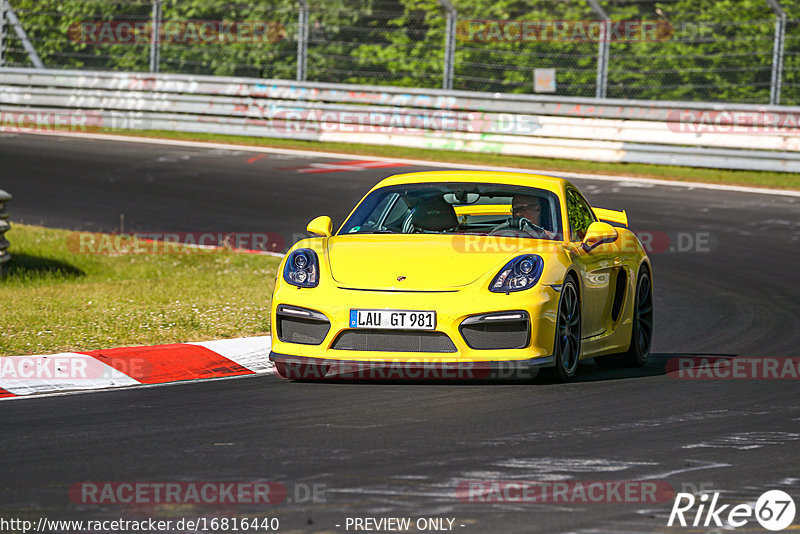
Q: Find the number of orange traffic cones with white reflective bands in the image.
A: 0